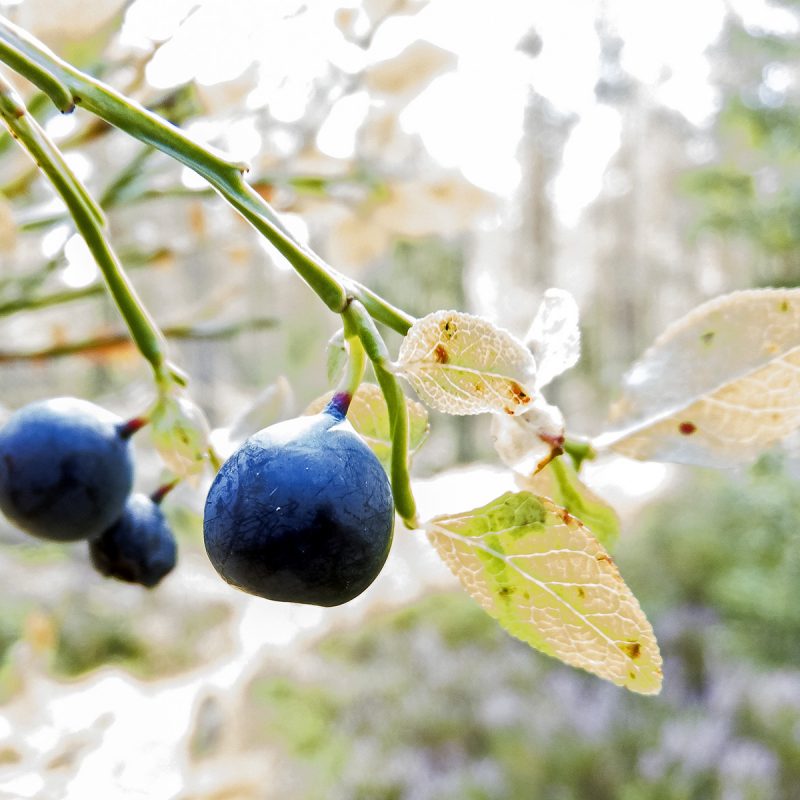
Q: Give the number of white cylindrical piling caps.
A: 0